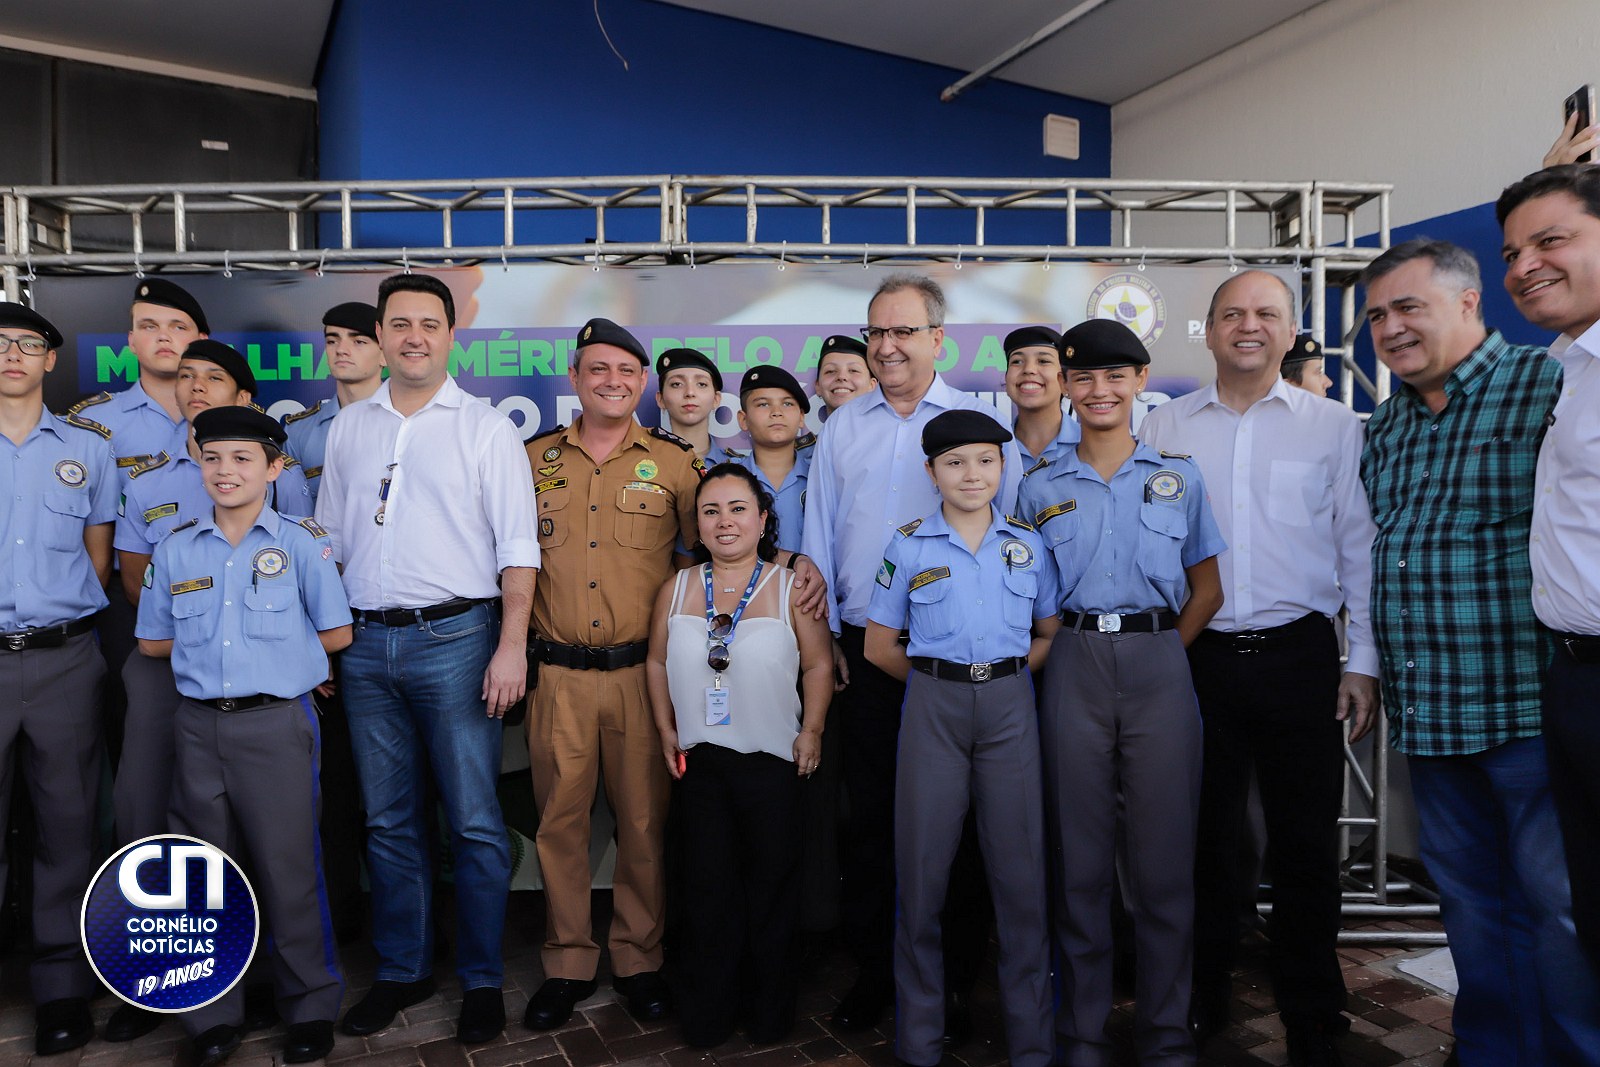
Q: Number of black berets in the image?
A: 13